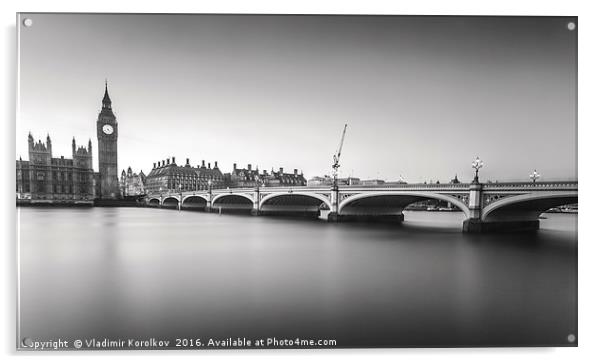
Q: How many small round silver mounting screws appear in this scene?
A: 4